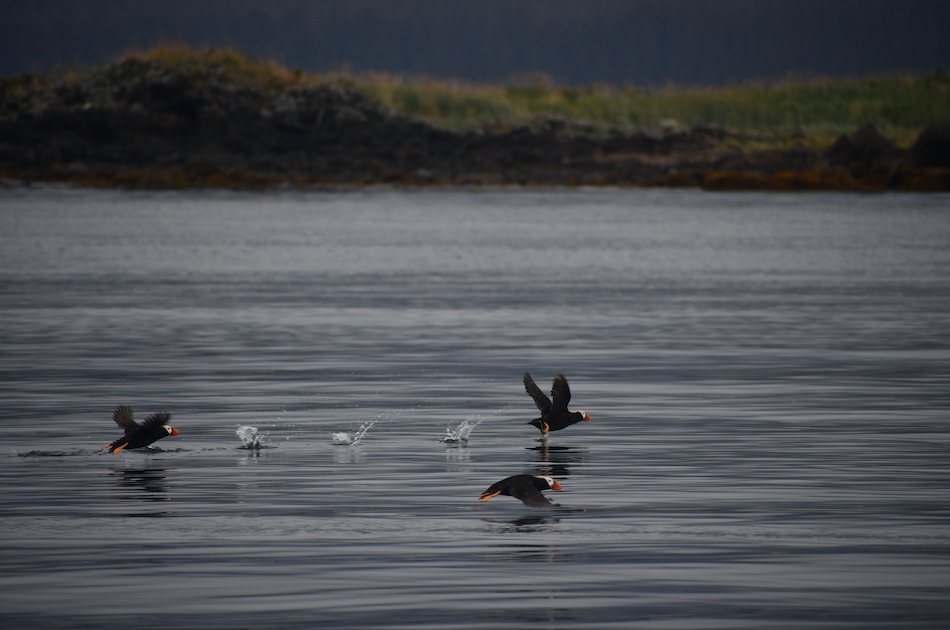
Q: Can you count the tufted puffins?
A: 3